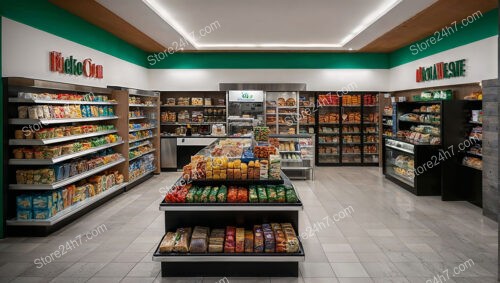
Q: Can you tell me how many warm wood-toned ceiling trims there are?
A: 2